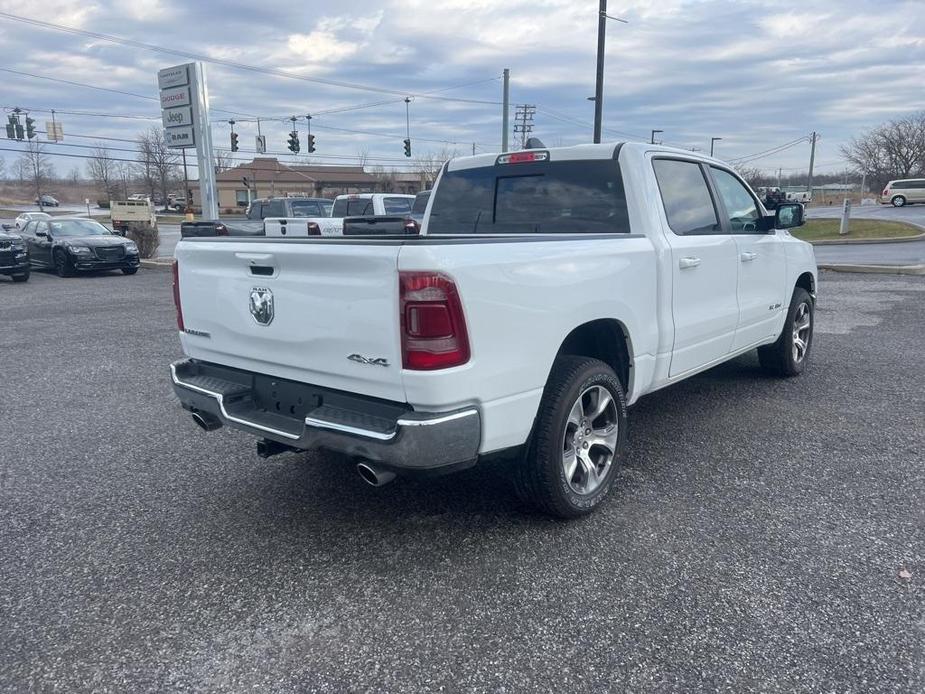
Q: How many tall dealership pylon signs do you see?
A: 1